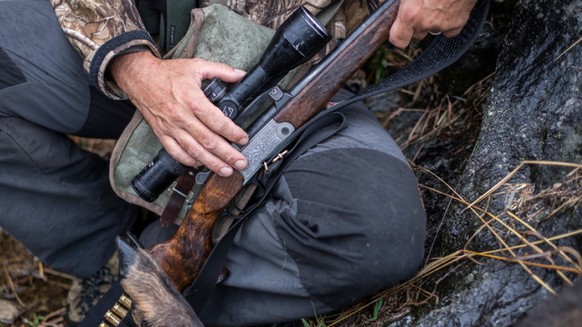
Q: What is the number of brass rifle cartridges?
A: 4